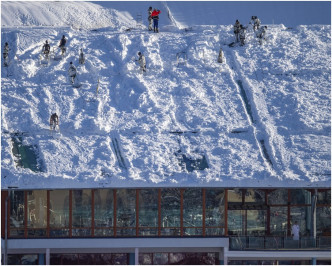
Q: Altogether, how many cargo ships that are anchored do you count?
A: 0